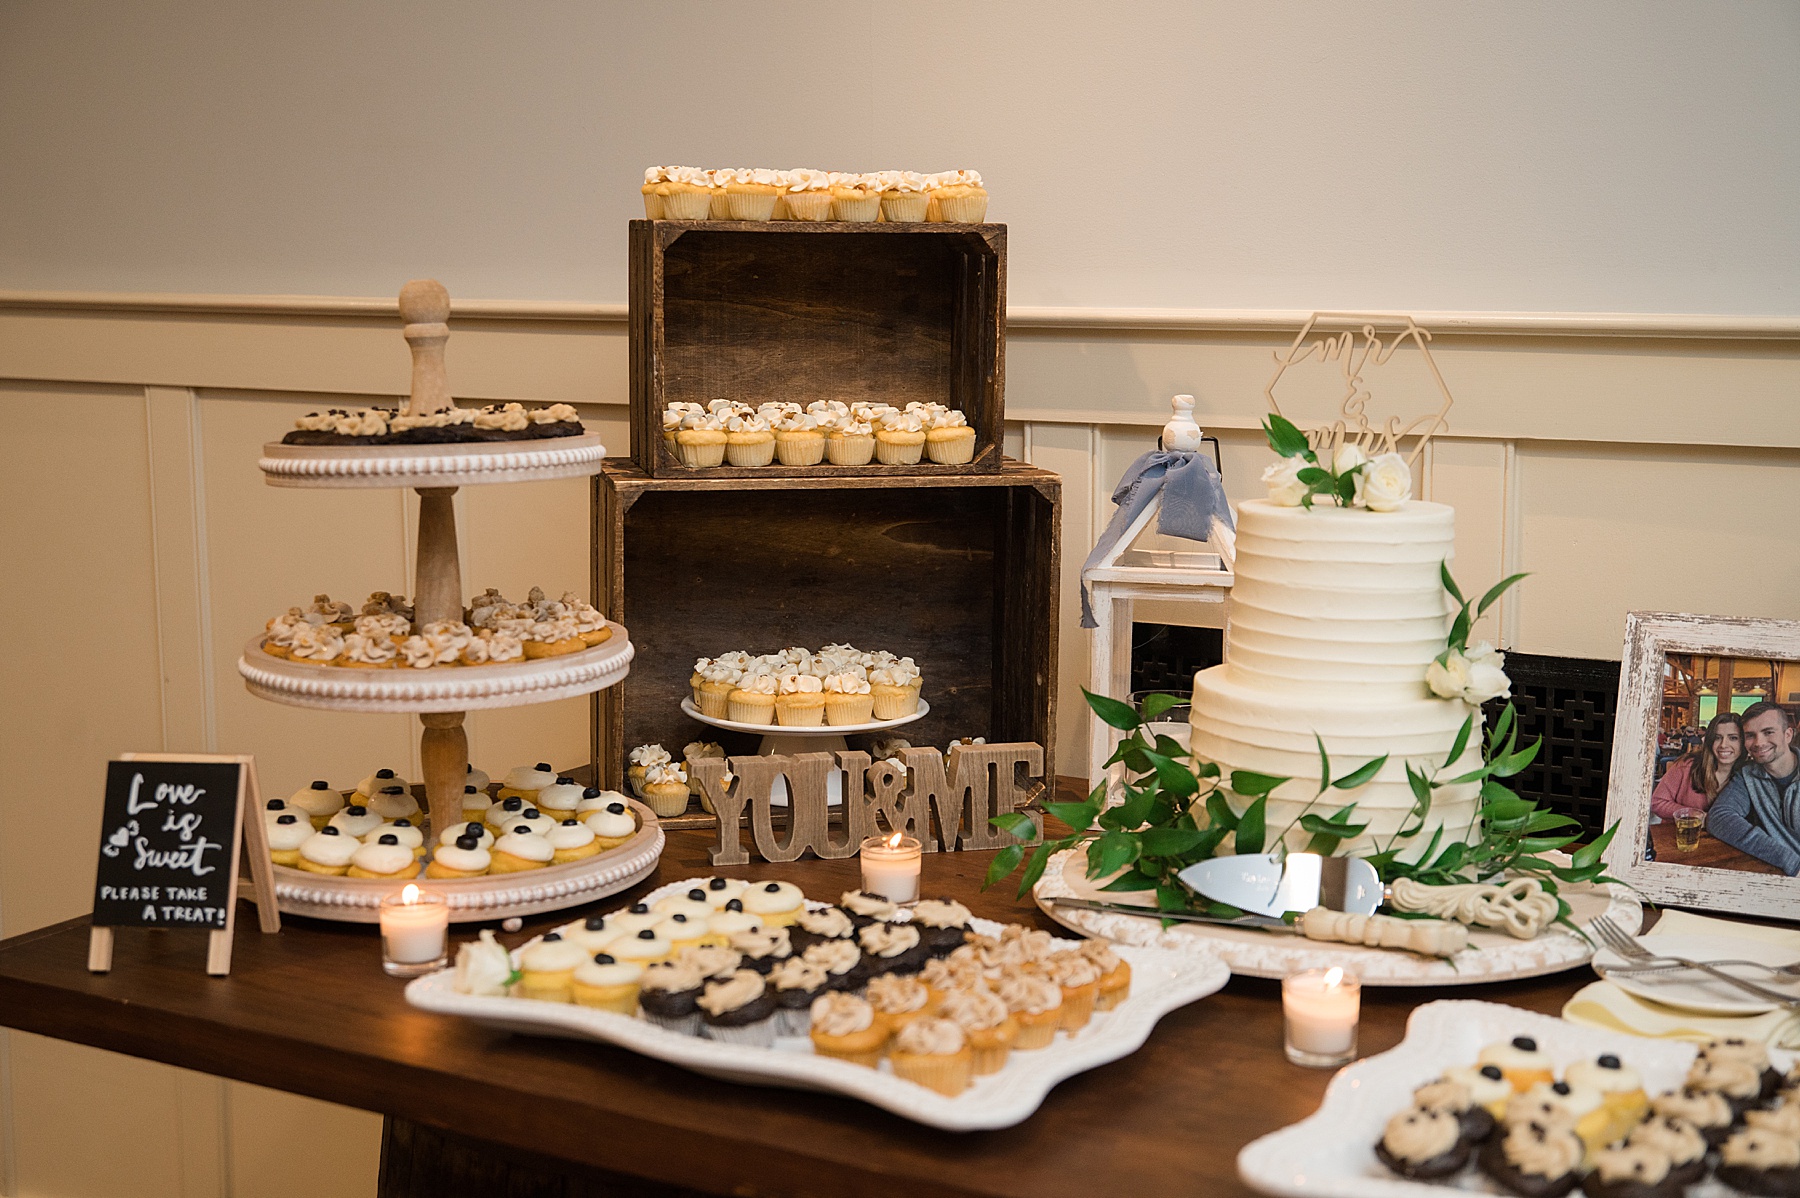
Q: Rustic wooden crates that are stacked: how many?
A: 2